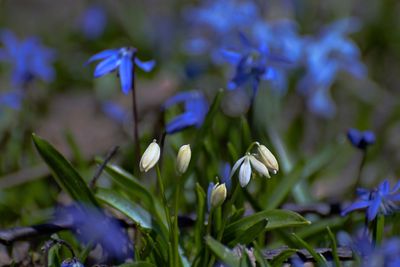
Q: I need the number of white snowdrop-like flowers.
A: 5